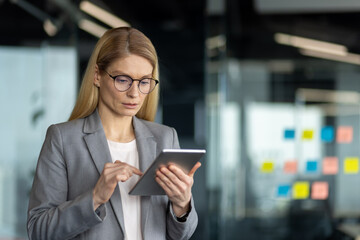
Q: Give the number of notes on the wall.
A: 12